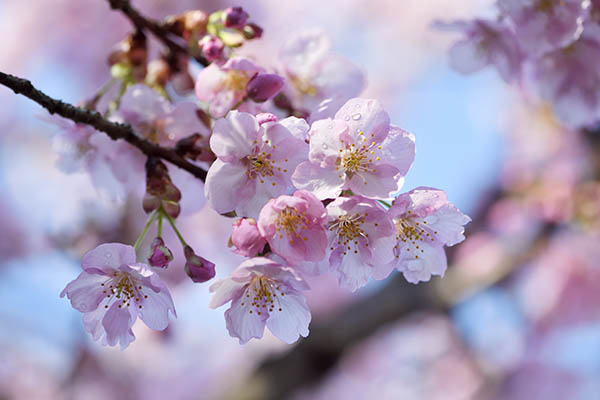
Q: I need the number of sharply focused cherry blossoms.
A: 7